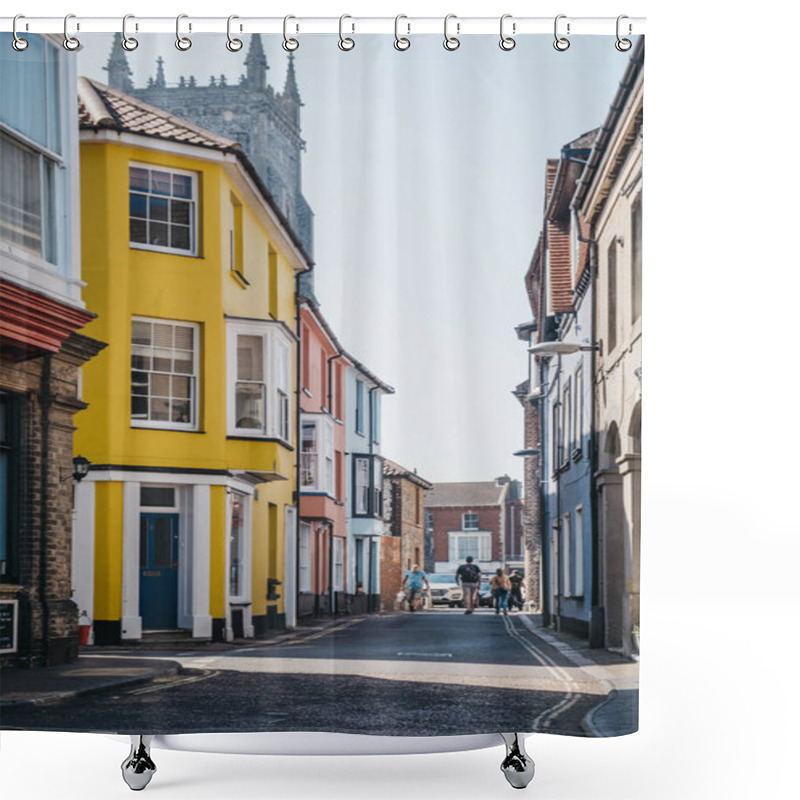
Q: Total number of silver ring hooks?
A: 12